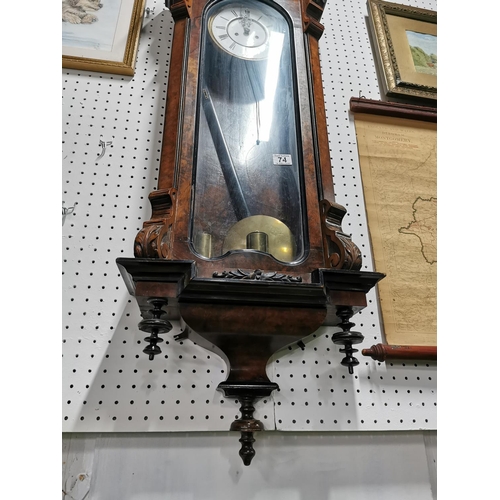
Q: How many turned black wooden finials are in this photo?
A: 3